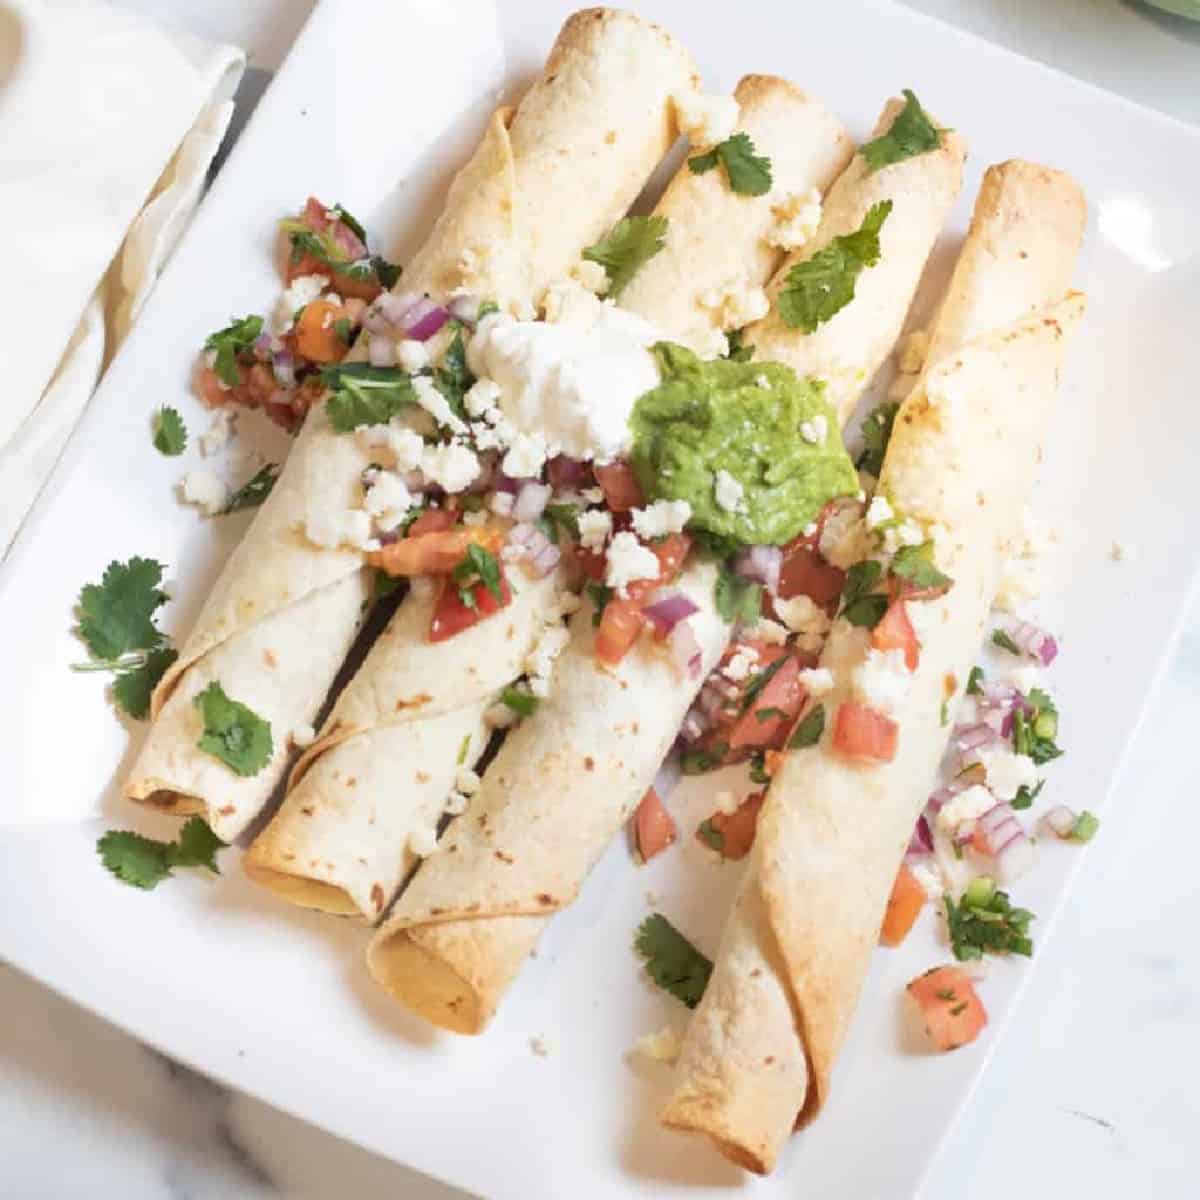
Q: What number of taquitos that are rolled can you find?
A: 4